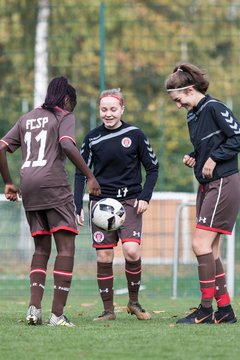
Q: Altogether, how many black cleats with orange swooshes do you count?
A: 2